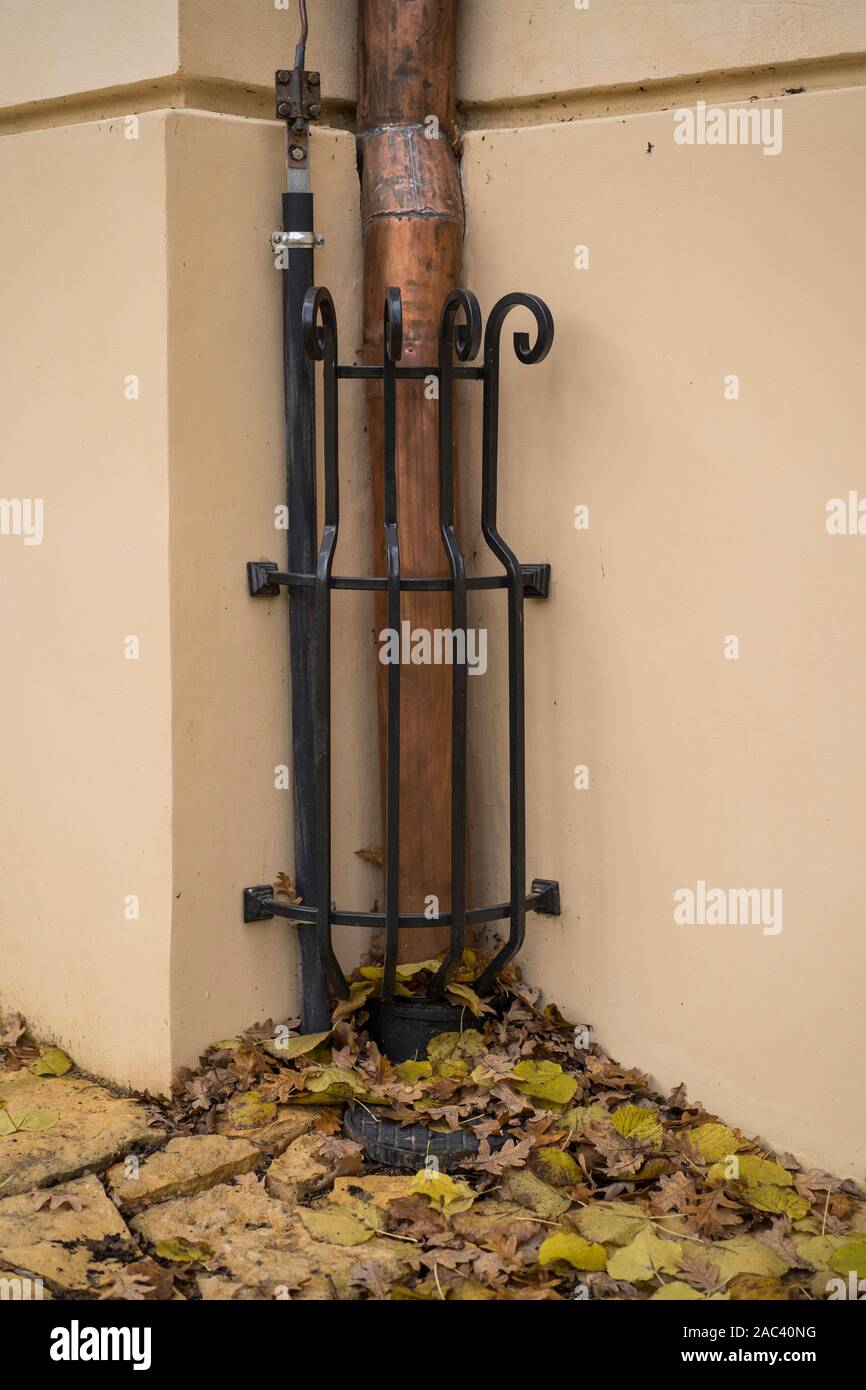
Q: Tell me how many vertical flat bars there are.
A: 4